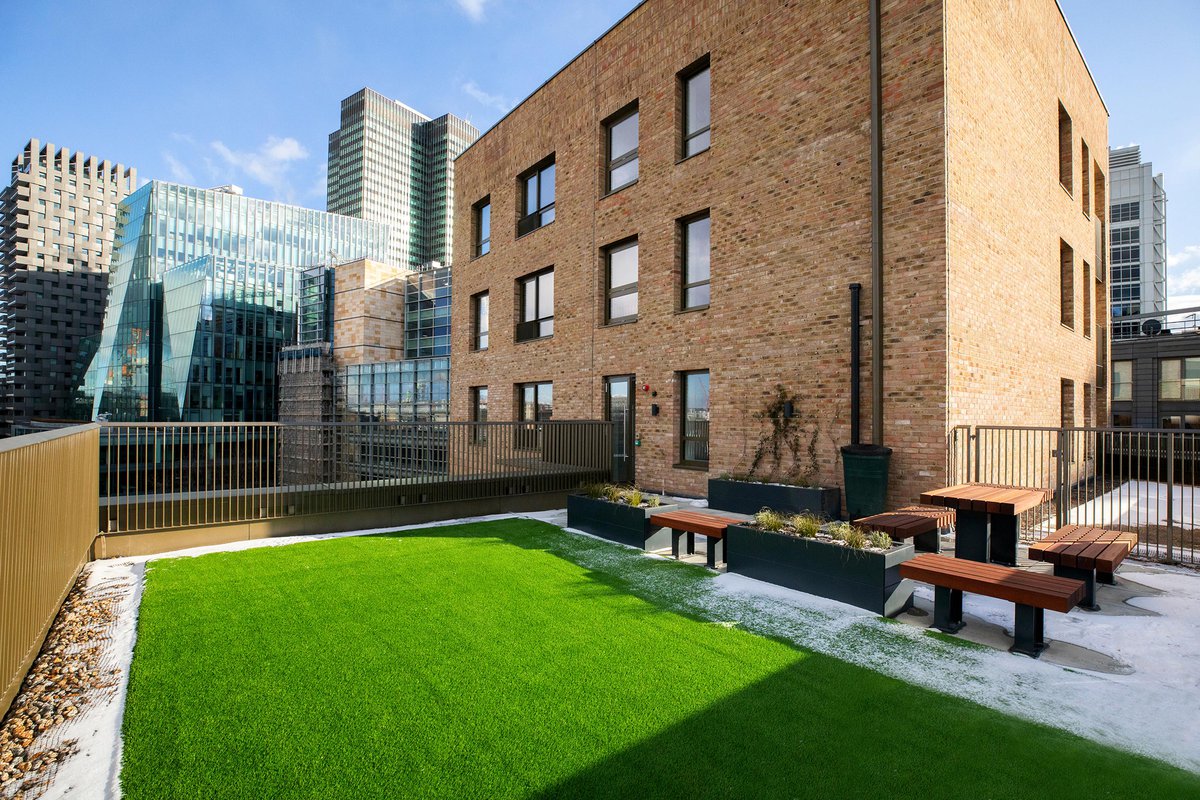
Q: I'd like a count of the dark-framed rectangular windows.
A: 11